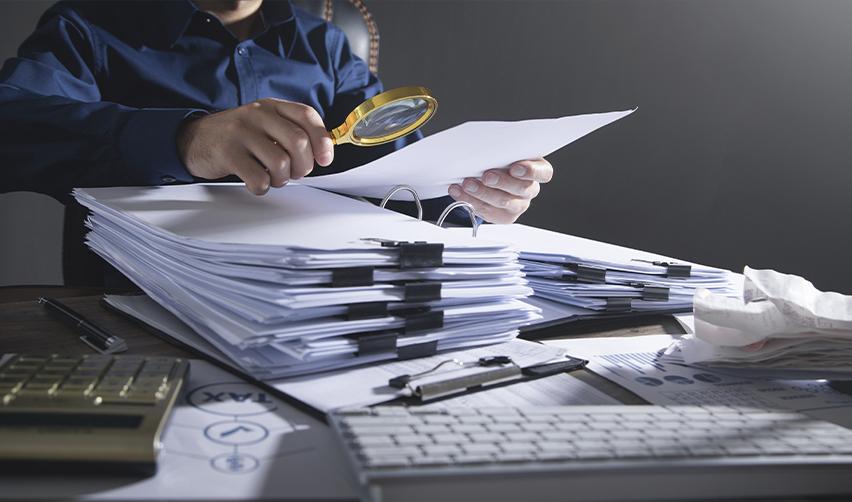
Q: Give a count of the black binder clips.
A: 11